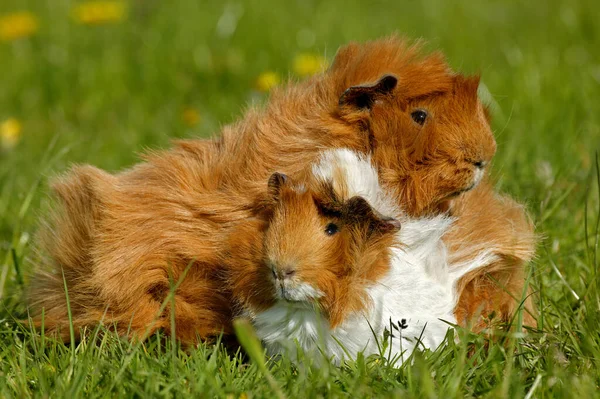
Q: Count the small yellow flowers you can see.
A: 6